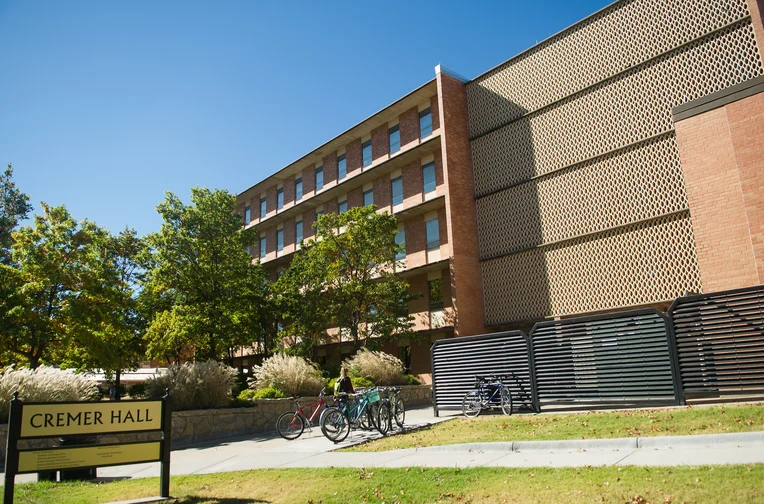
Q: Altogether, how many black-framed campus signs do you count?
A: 1